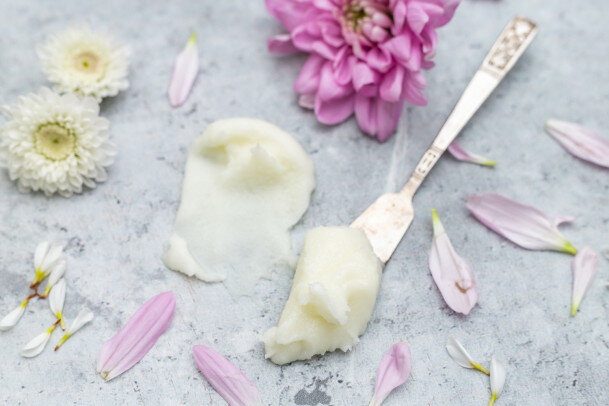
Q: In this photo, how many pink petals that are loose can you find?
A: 9